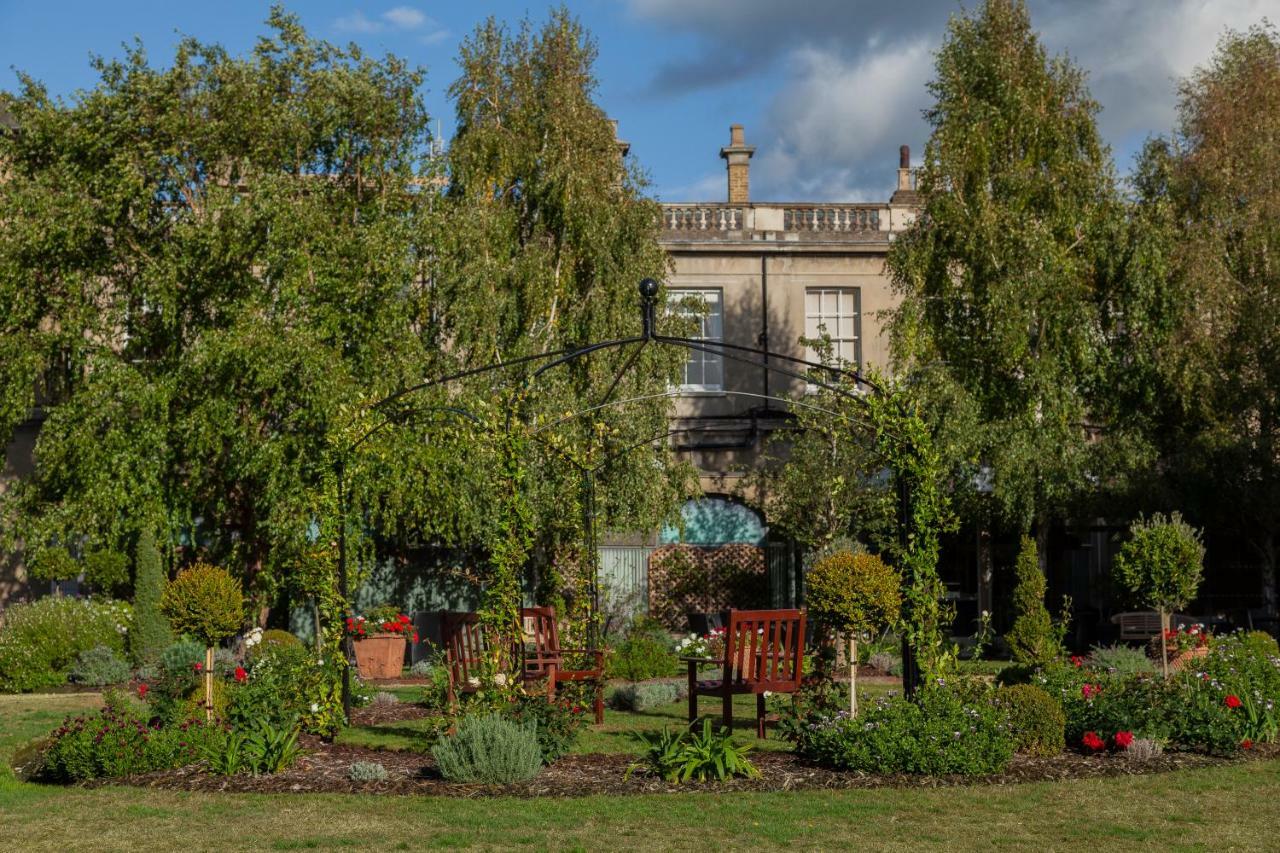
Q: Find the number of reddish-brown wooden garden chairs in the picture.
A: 3